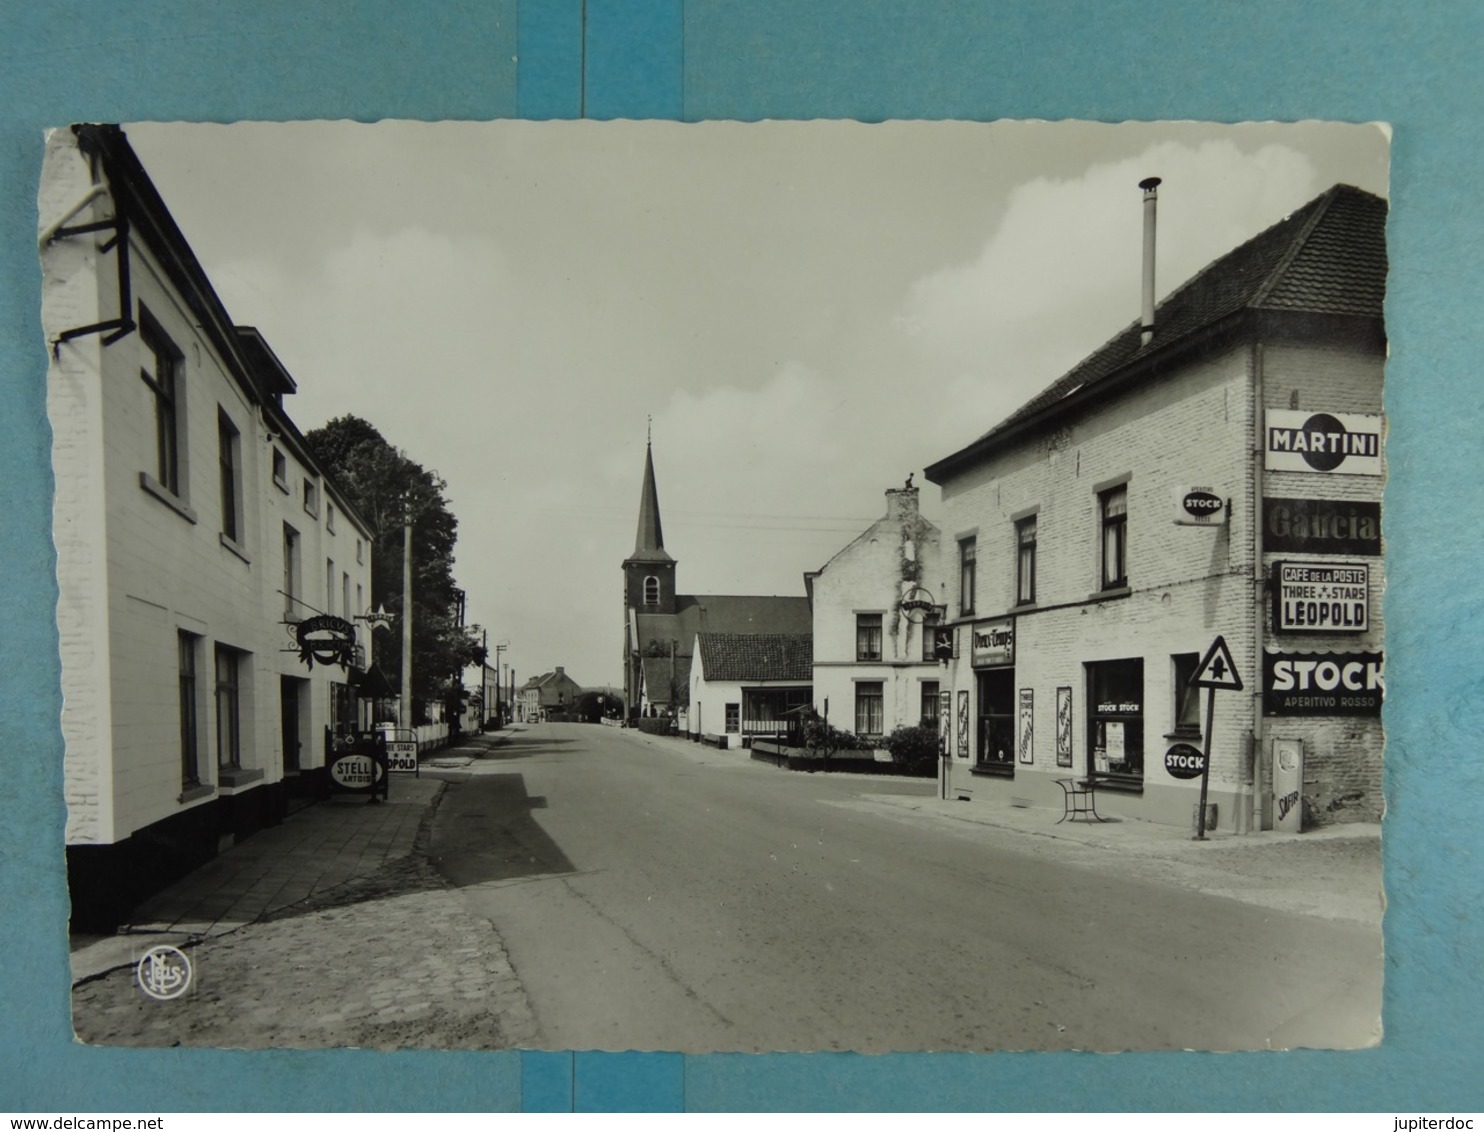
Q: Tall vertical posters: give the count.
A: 4